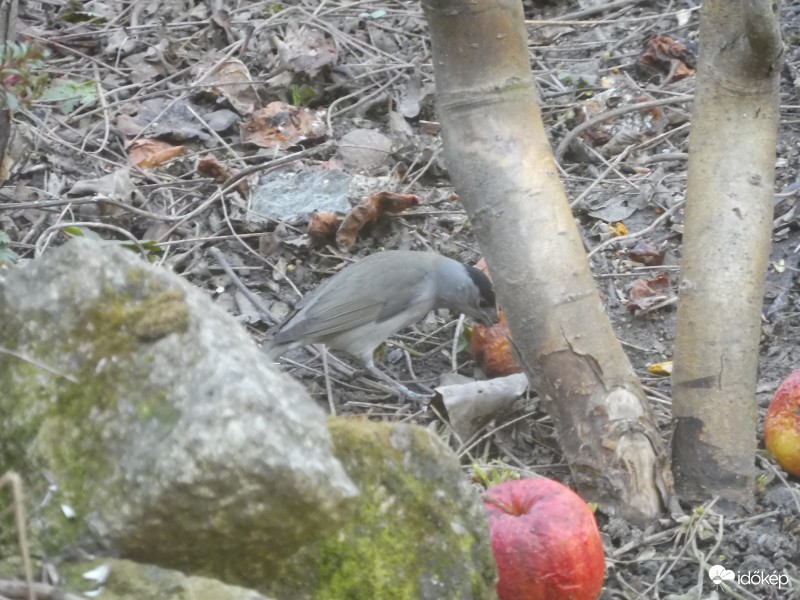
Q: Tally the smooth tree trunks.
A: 2